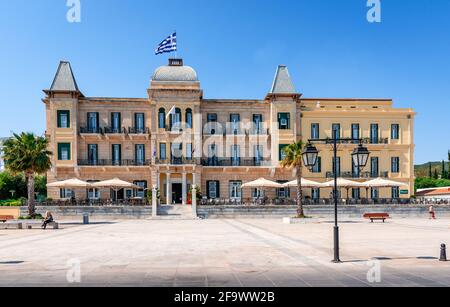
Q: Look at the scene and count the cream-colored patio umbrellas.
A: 6